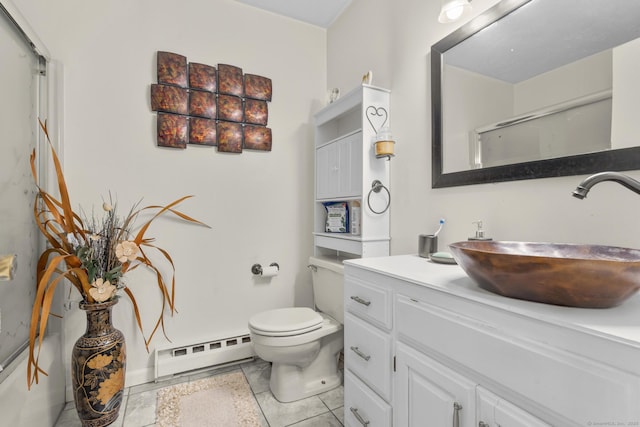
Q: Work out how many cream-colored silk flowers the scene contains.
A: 2